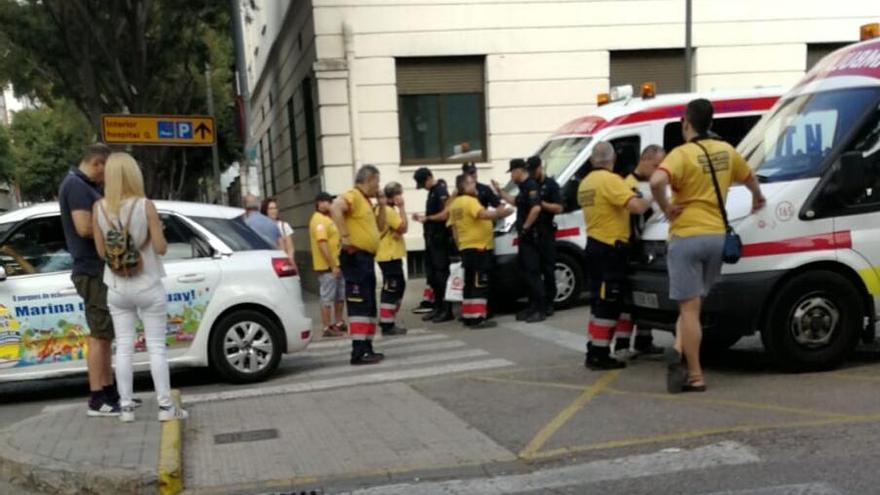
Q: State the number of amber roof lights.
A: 3